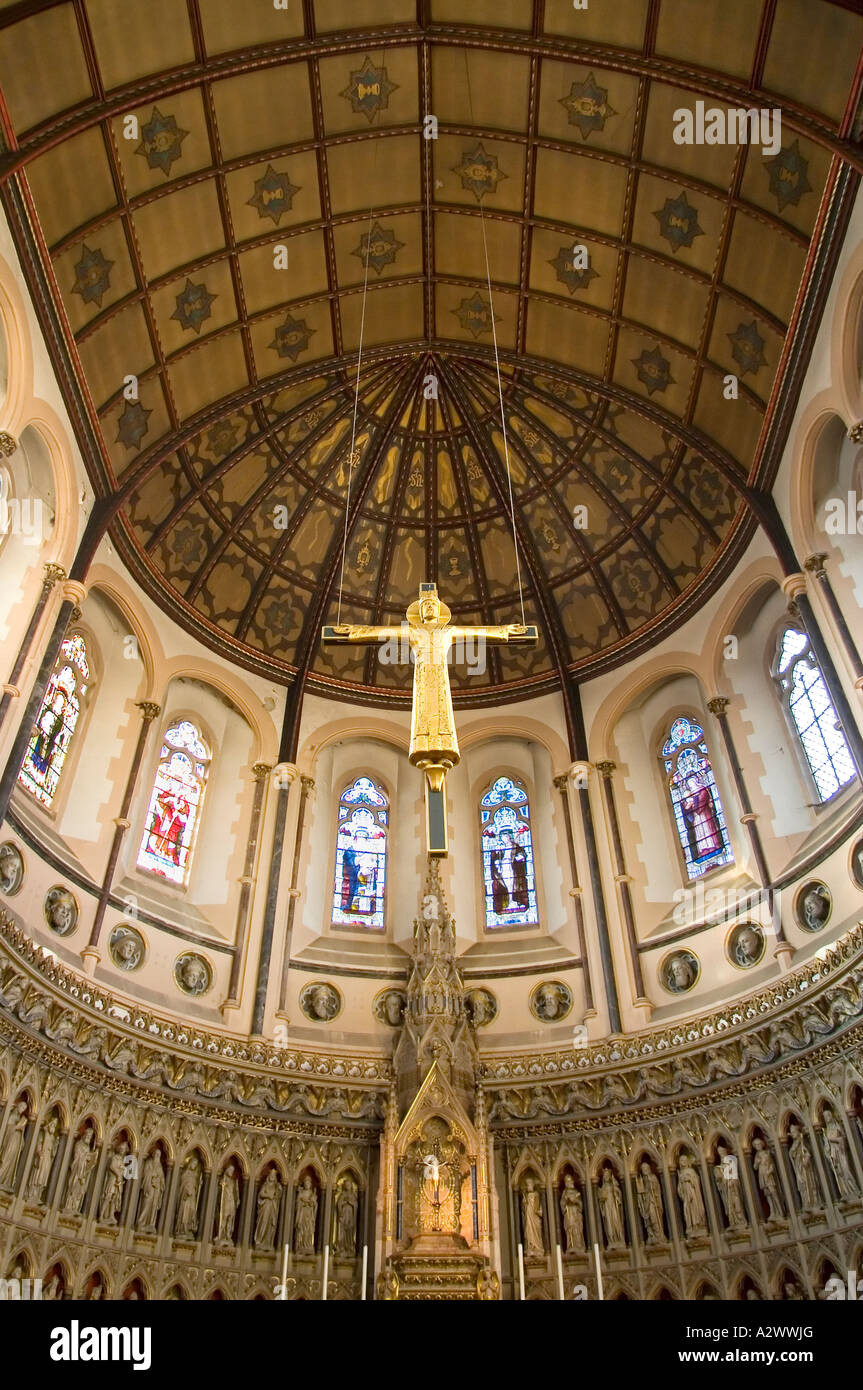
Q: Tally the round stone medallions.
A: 12